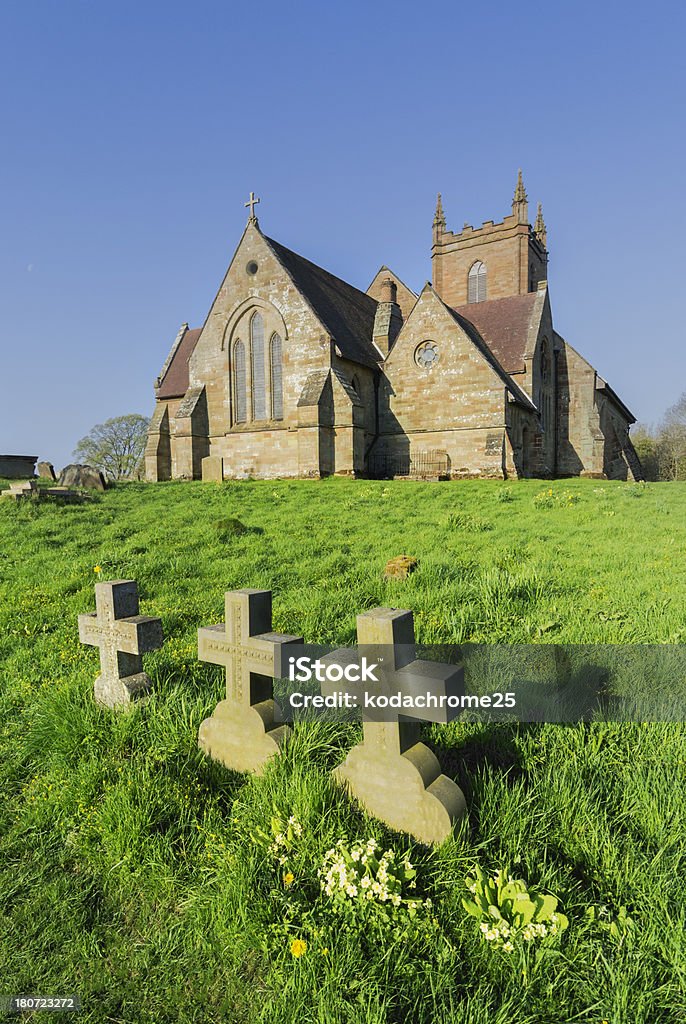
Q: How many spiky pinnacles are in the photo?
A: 3